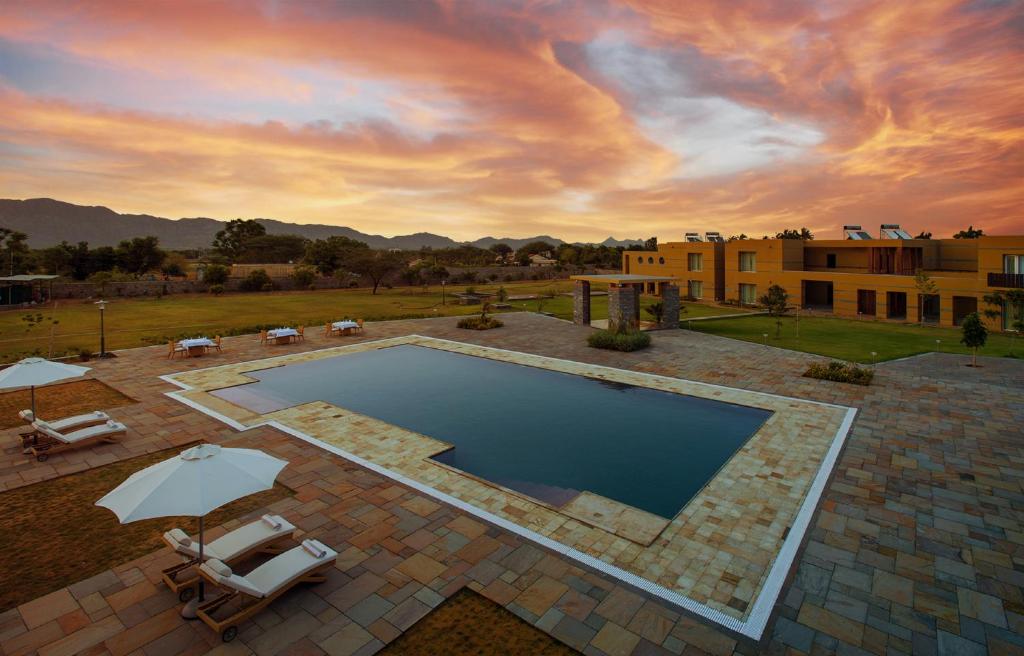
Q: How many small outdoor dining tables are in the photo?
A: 3